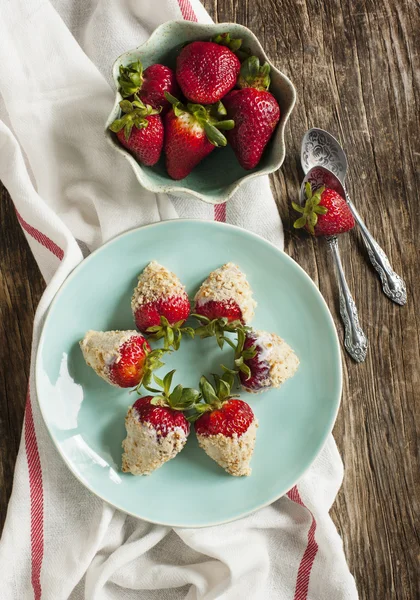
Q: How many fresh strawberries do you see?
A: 6